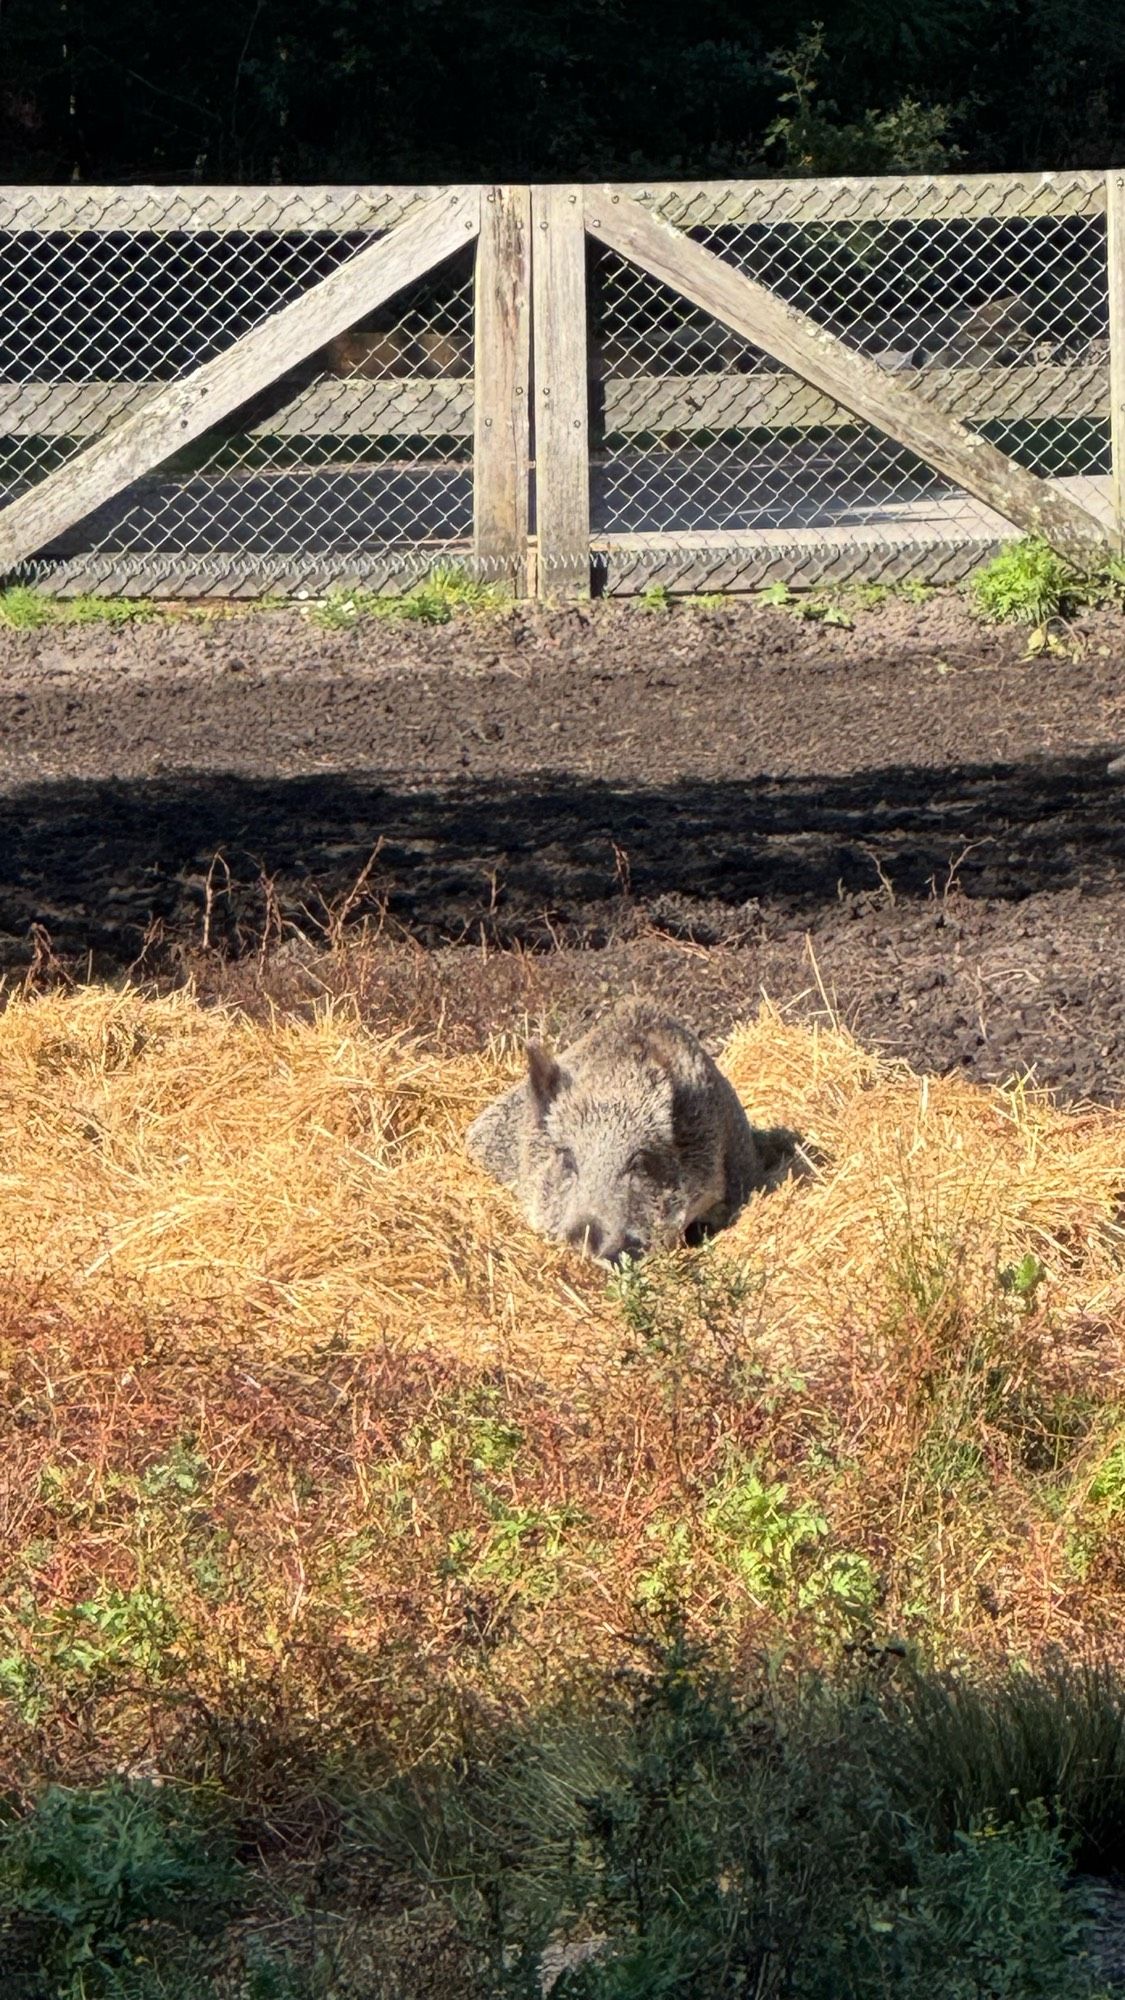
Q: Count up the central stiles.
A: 2